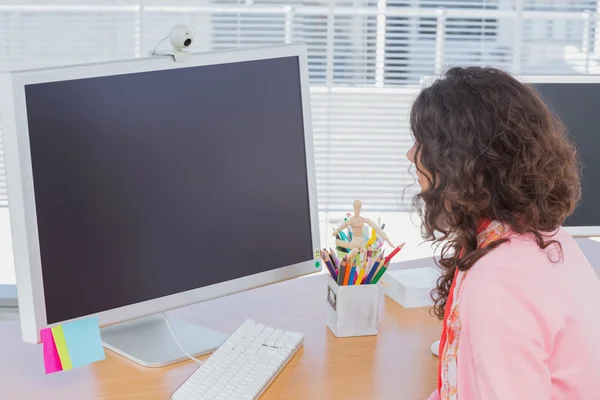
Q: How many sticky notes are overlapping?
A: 3